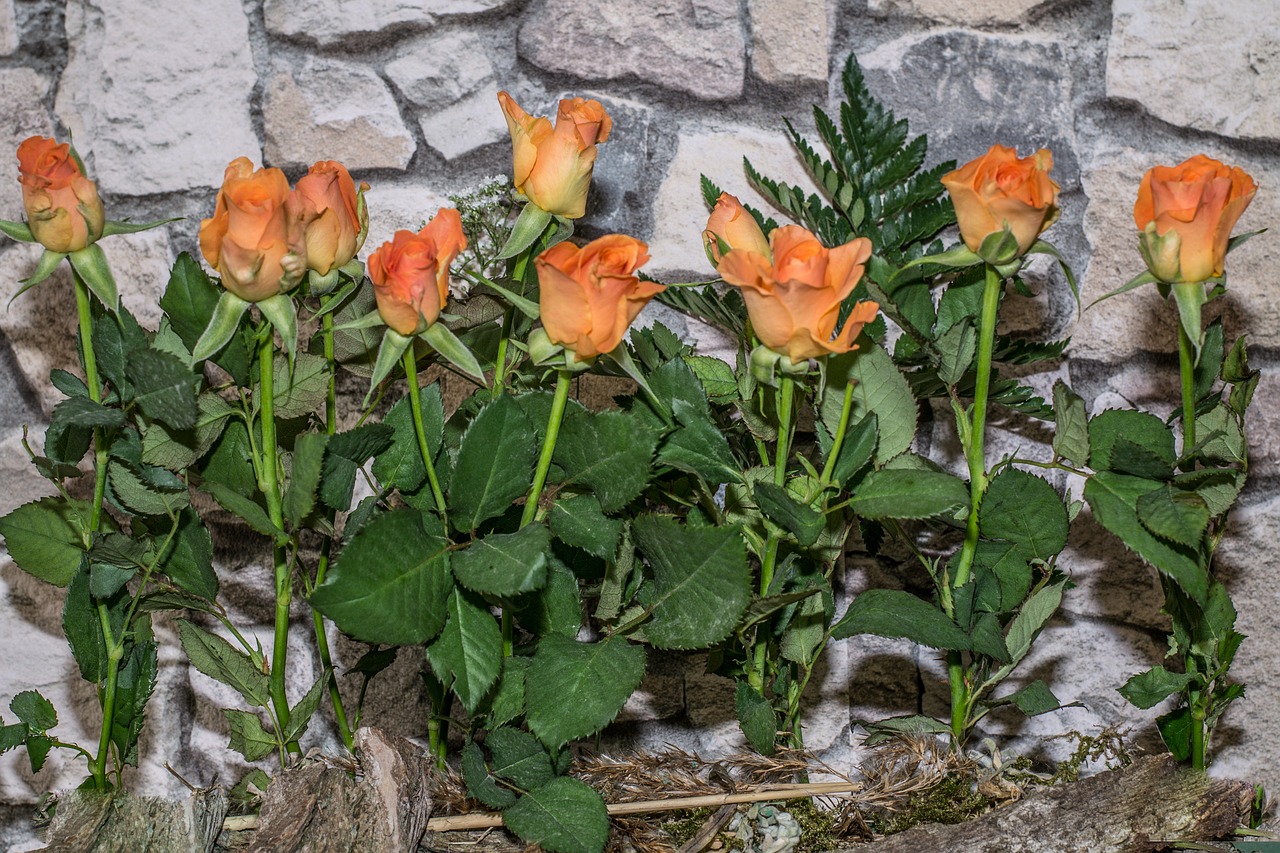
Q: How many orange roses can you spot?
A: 10